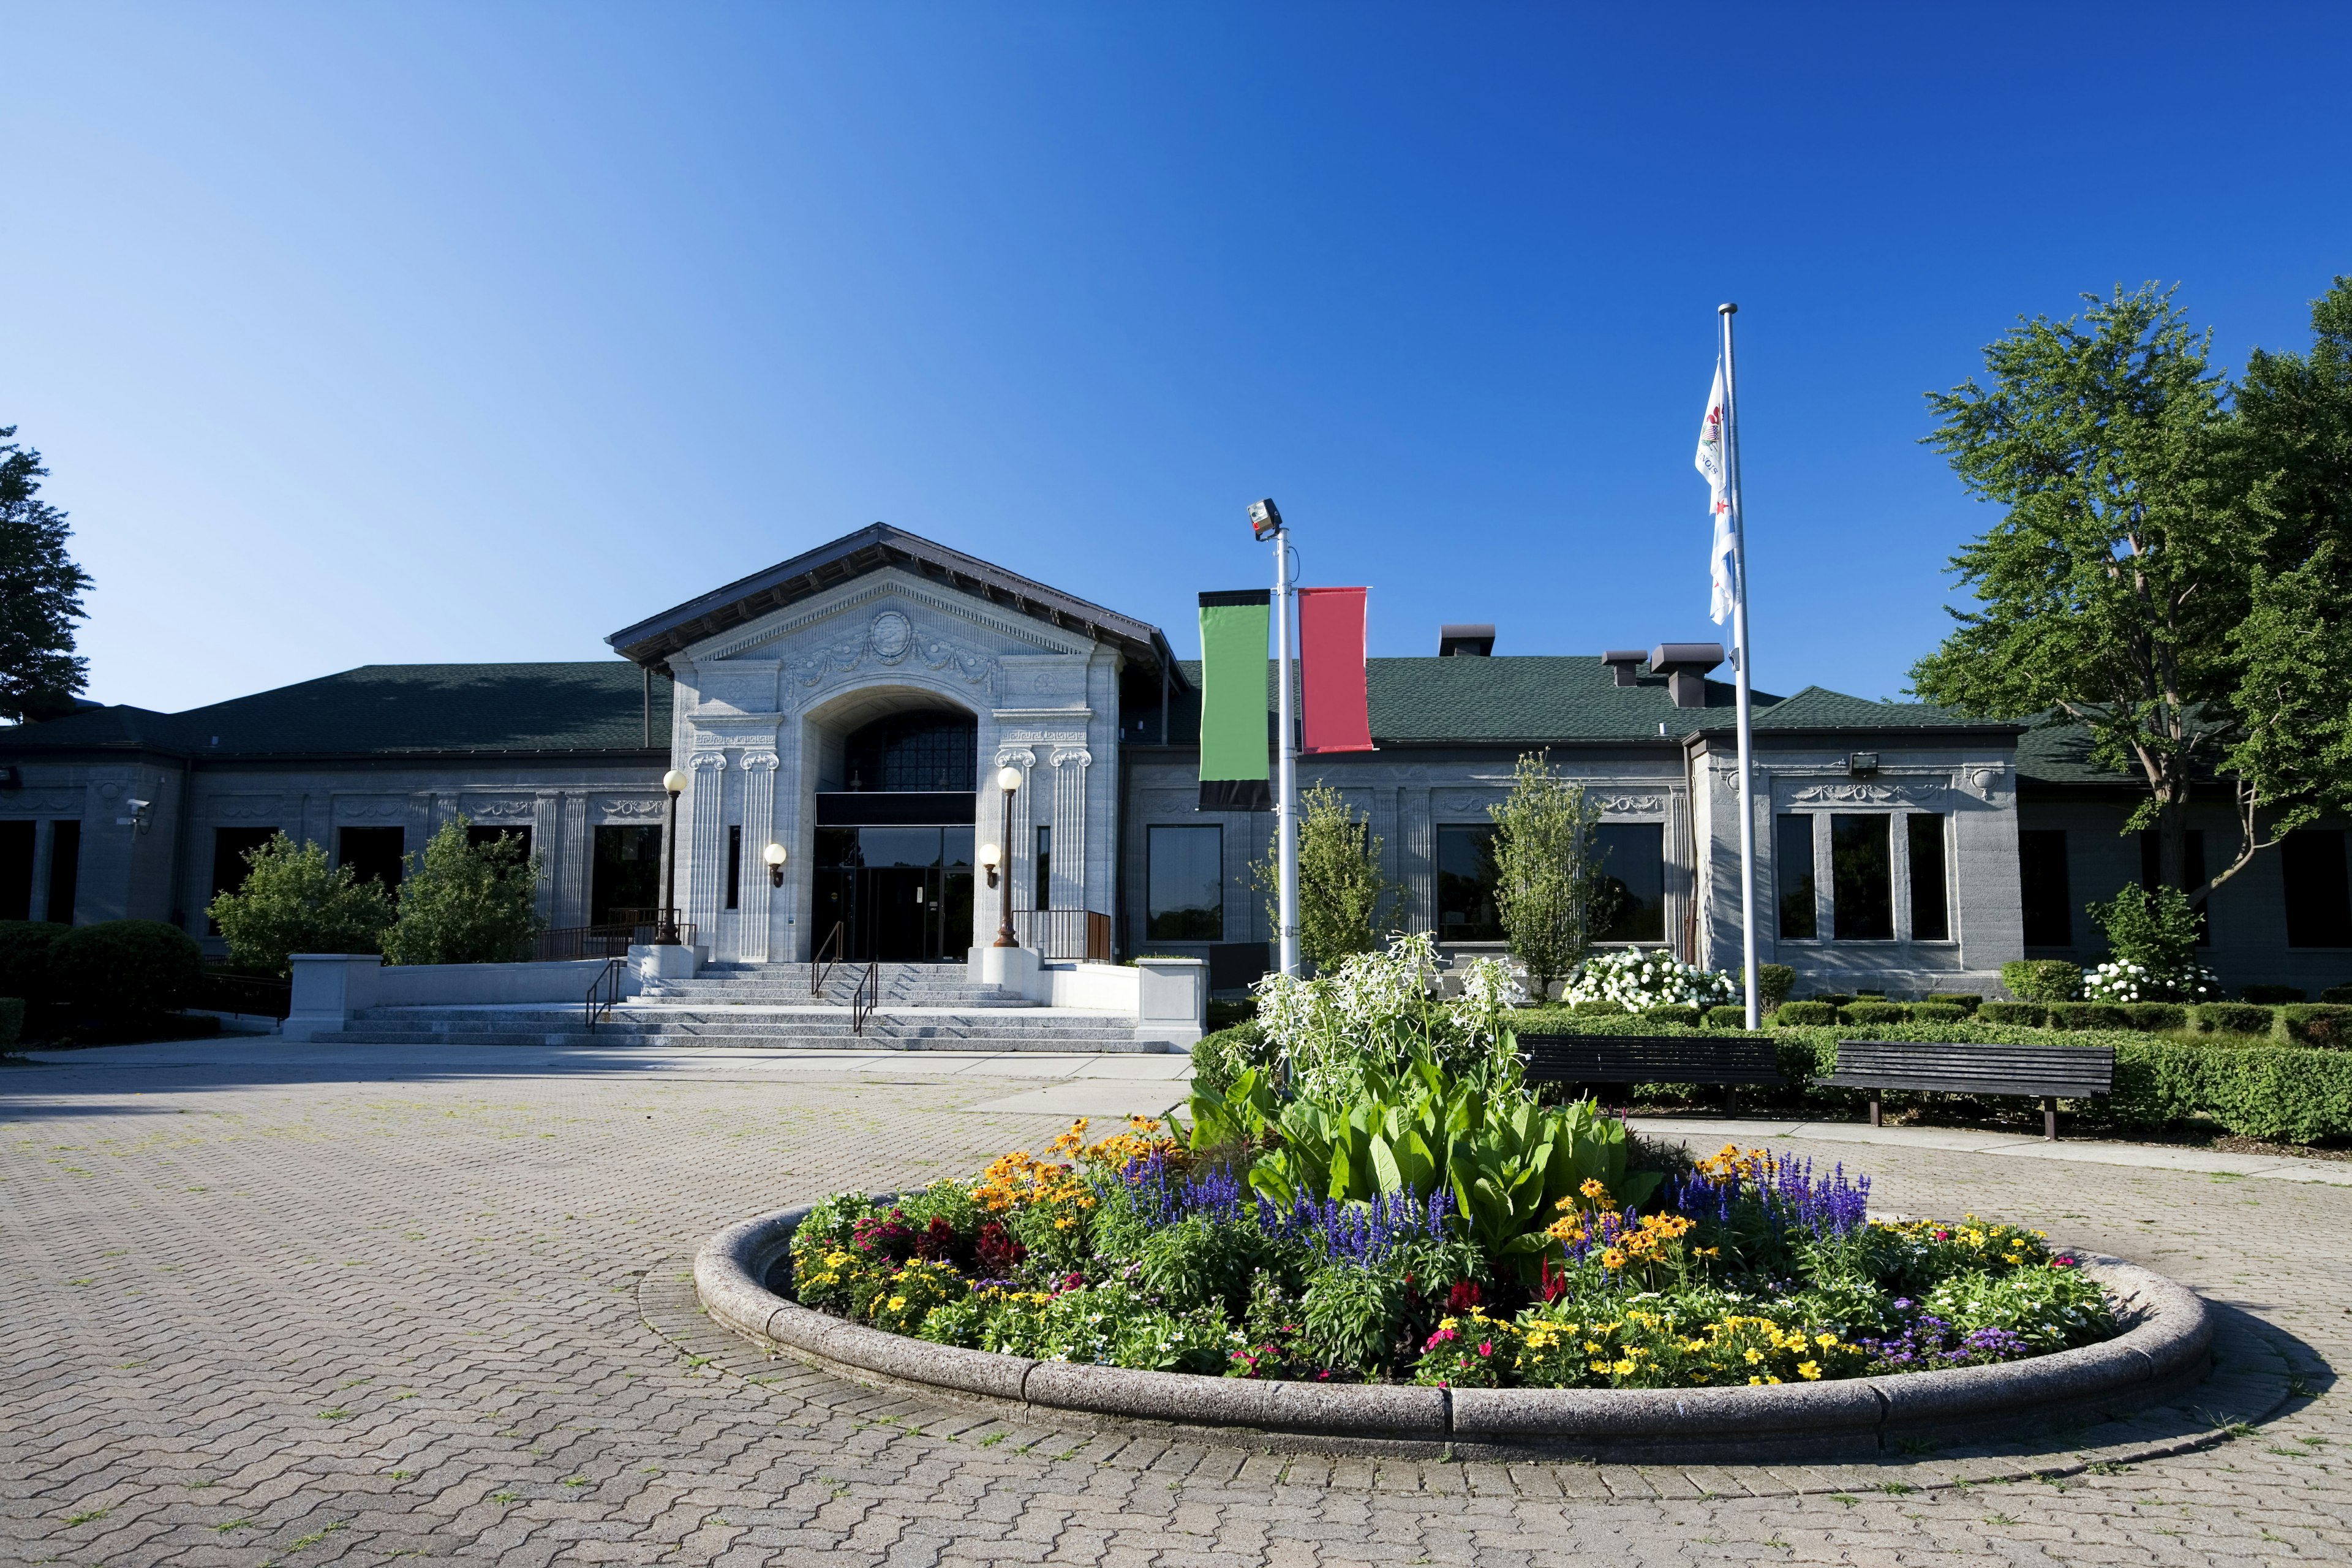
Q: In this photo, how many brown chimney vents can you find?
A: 3